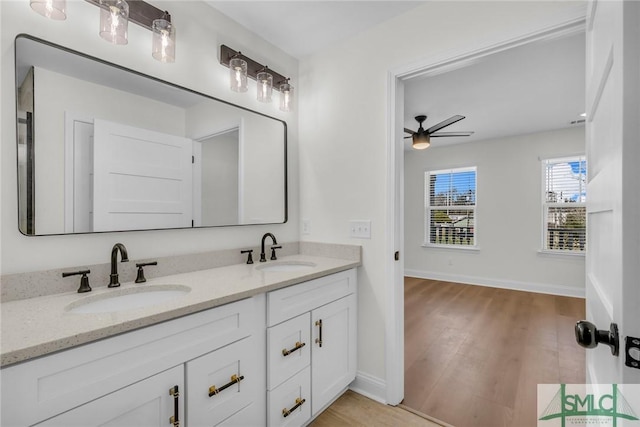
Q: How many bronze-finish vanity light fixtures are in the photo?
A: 2